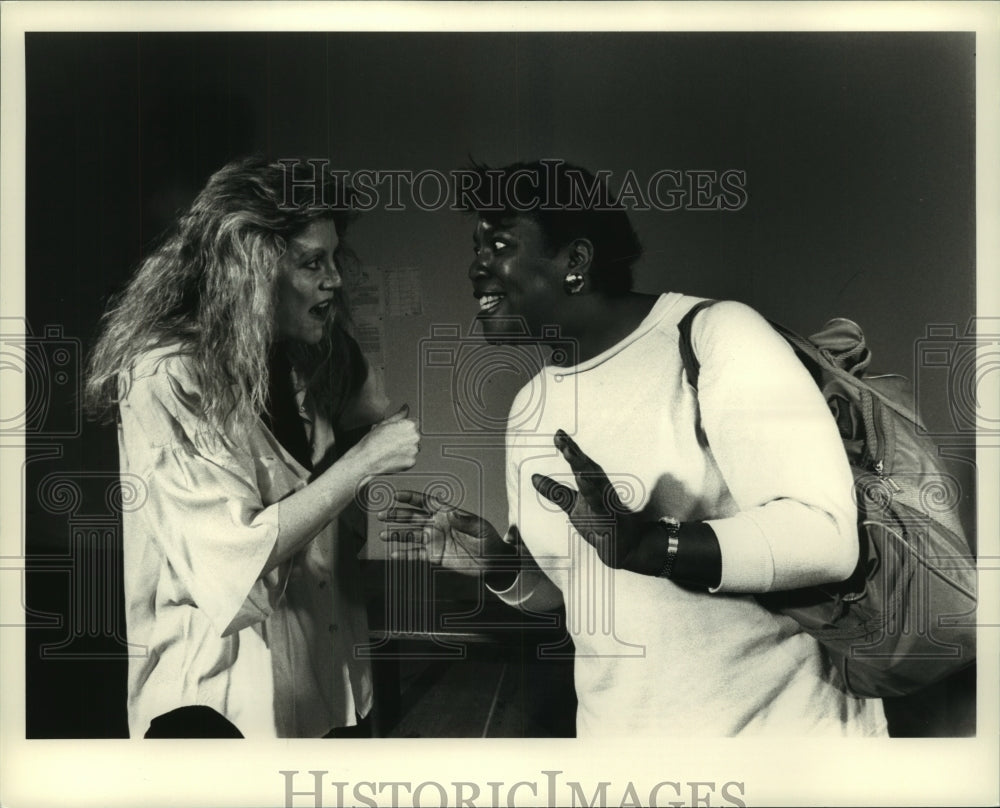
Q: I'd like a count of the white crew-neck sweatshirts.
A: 1